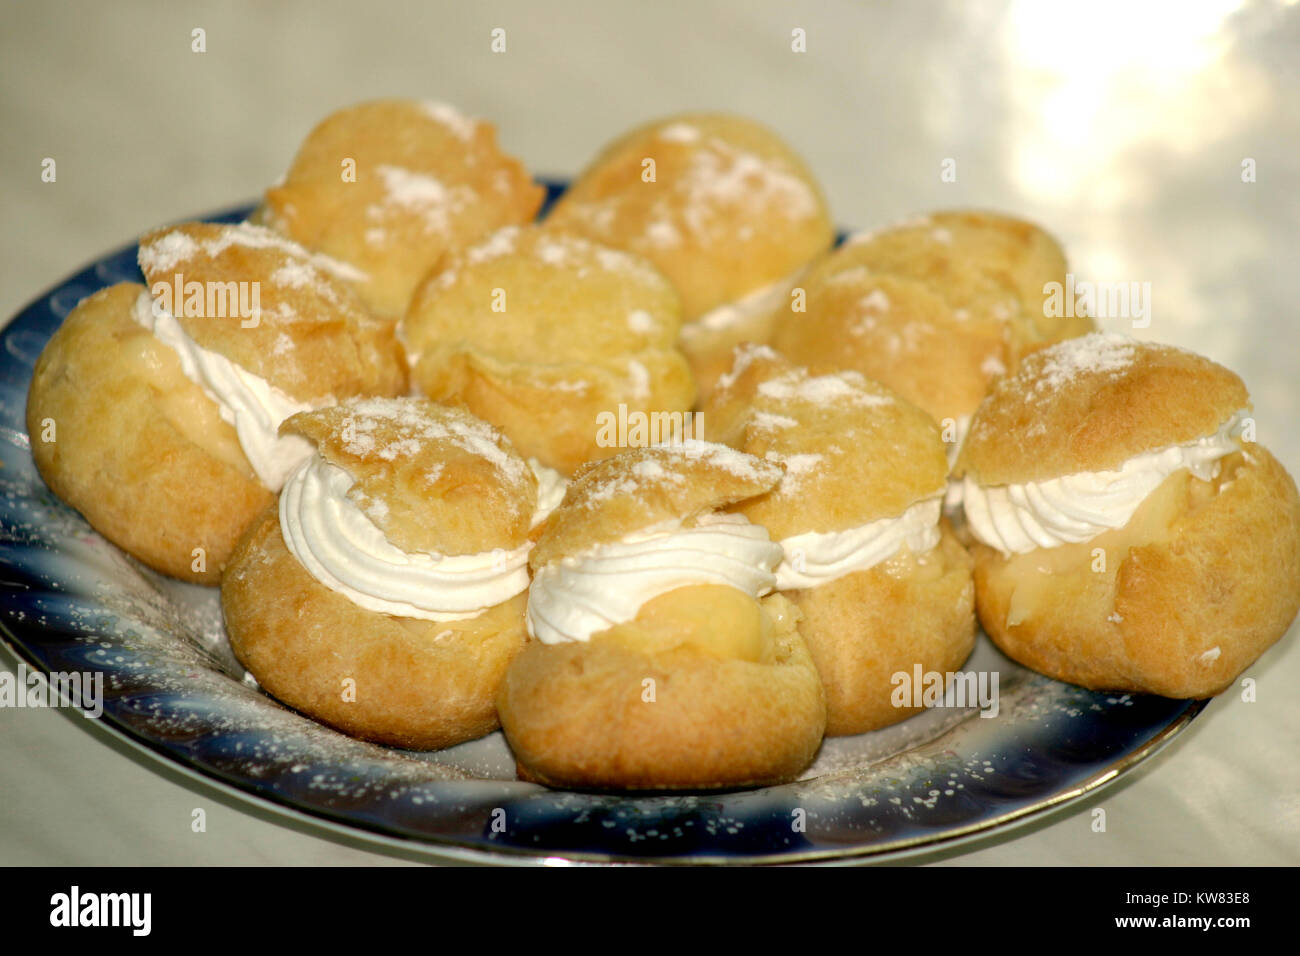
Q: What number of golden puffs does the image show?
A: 9